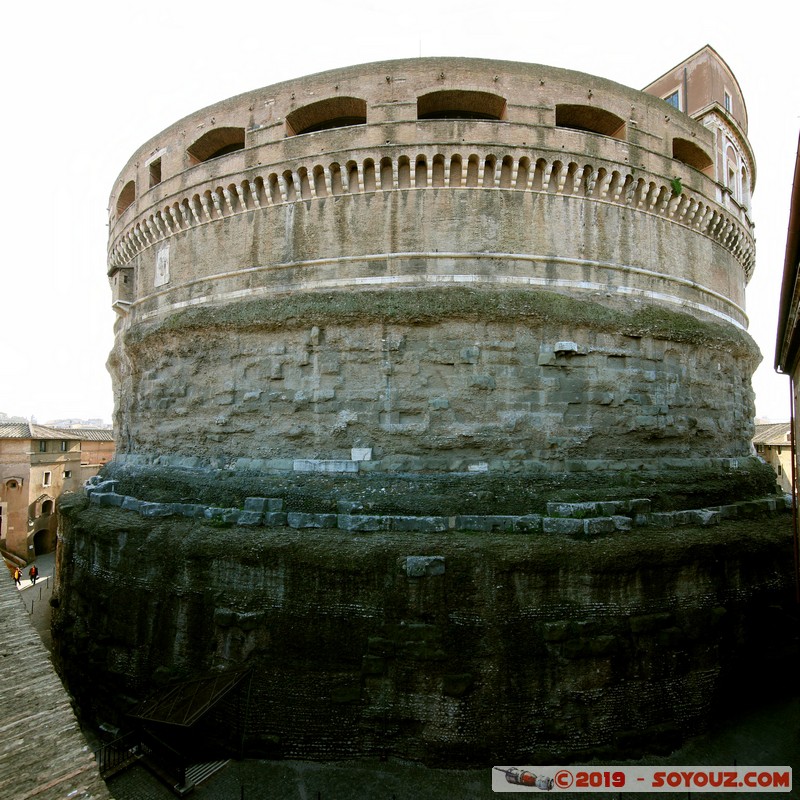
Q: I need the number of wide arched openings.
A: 6